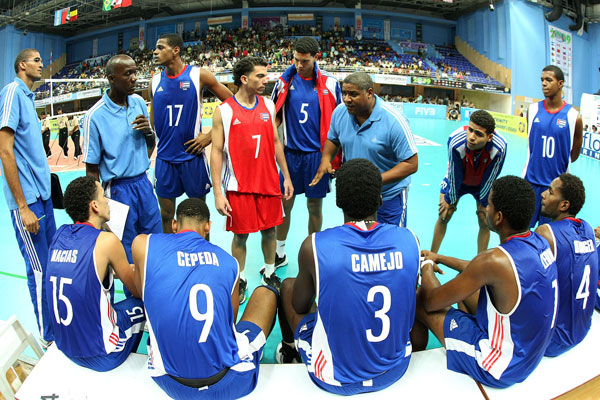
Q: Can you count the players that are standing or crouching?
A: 5